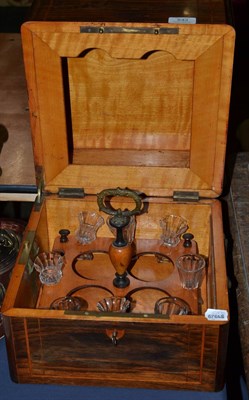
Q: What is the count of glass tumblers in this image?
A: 8